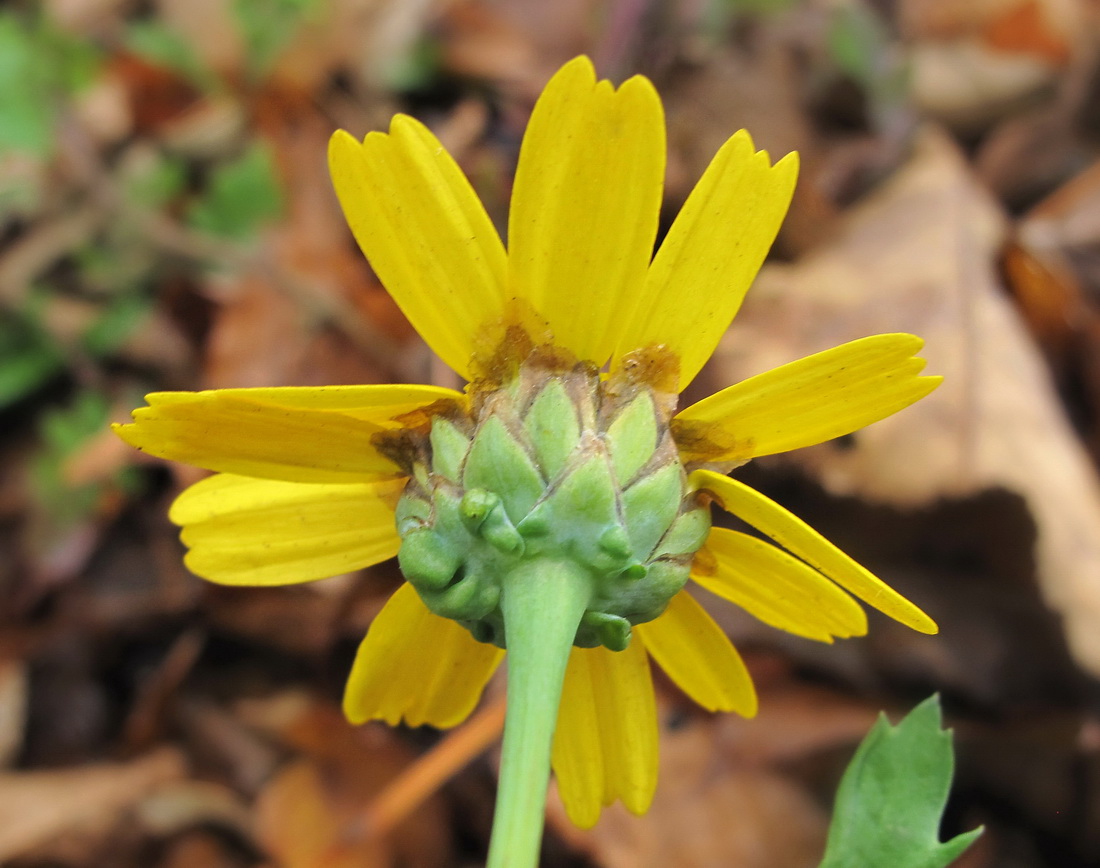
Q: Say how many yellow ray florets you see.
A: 11